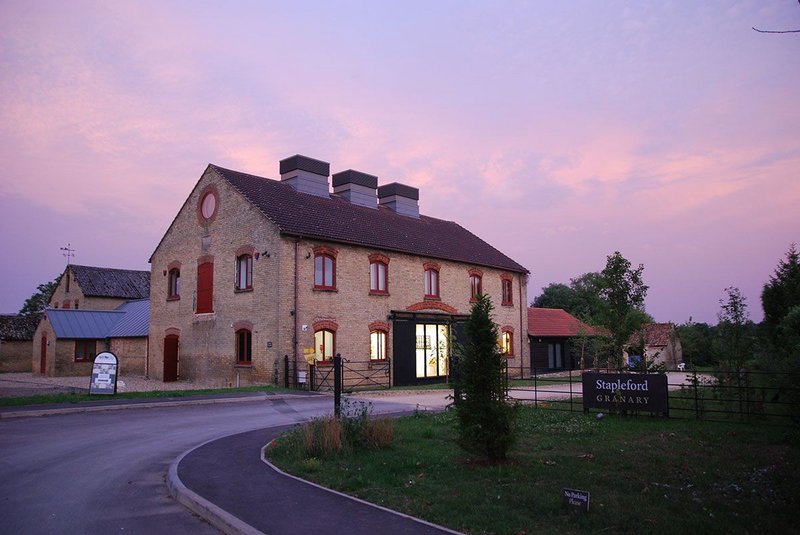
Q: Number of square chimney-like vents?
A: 3